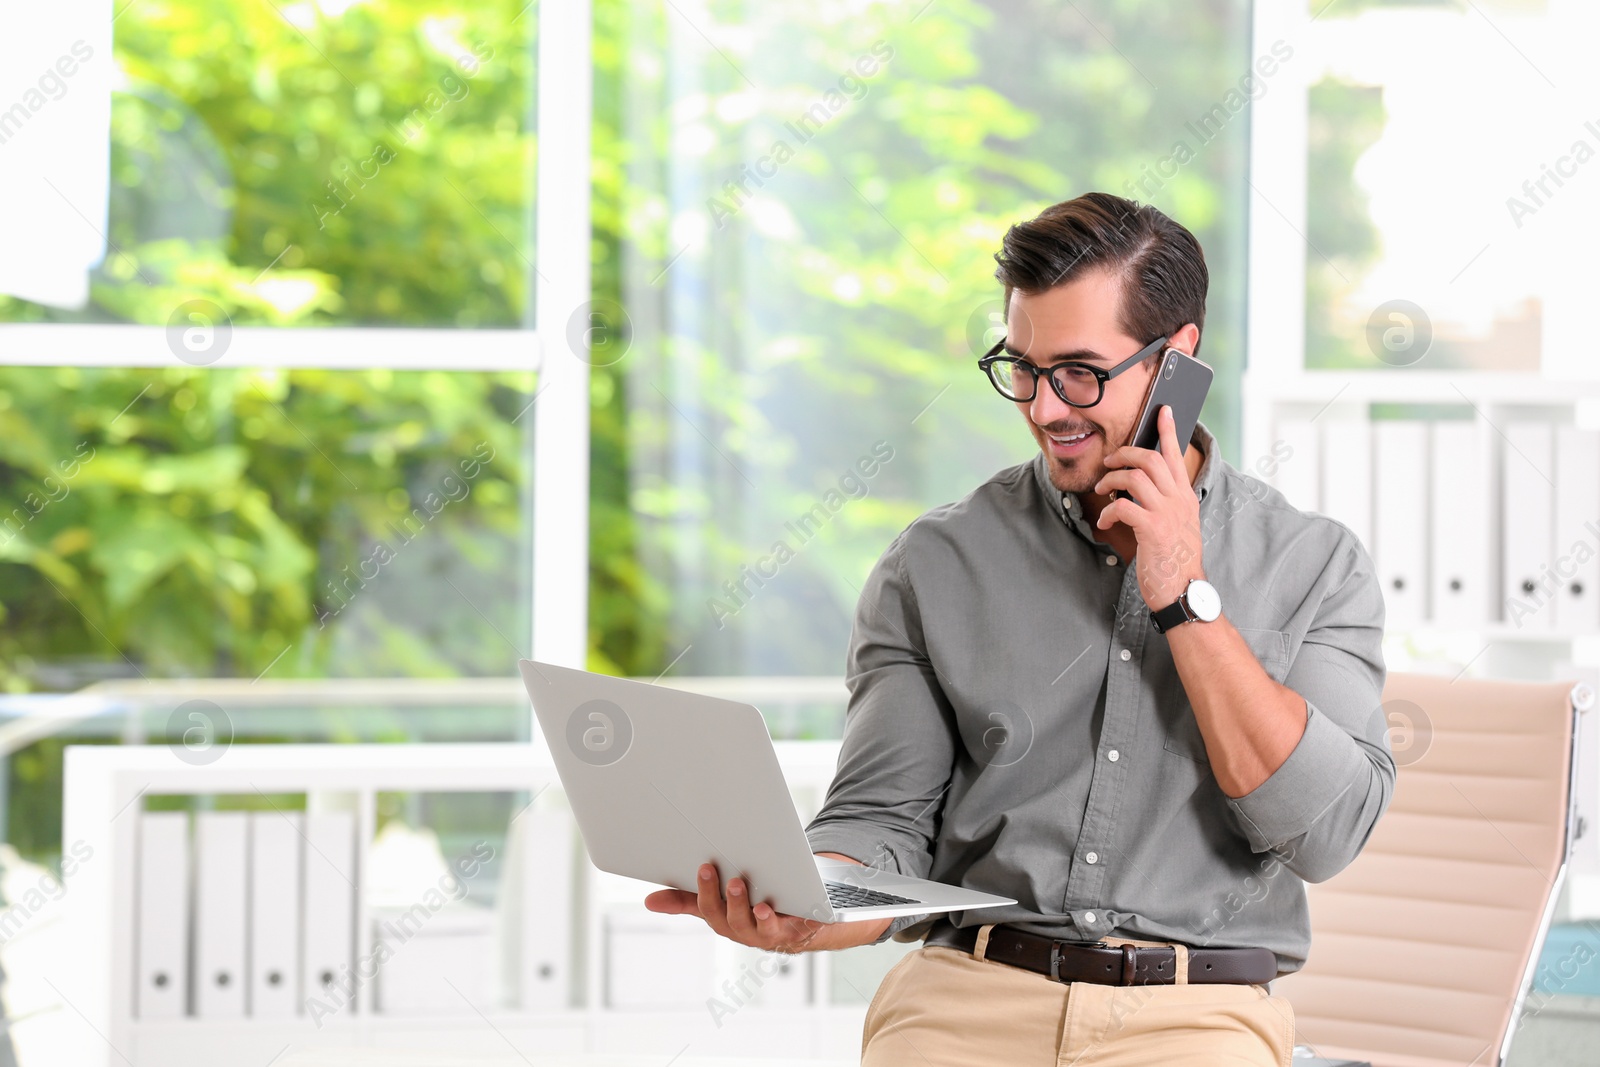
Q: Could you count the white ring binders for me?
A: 12